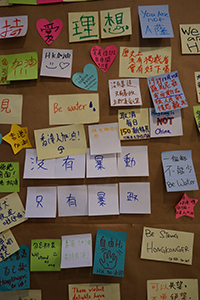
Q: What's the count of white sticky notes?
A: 14